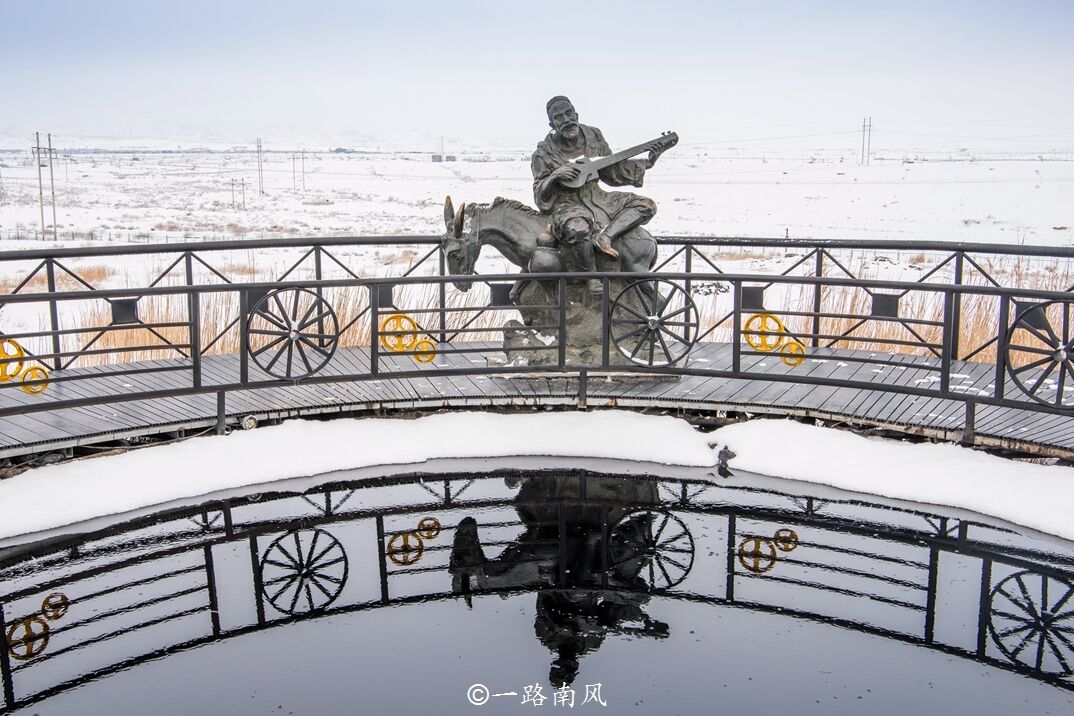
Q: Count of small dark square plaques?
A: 7